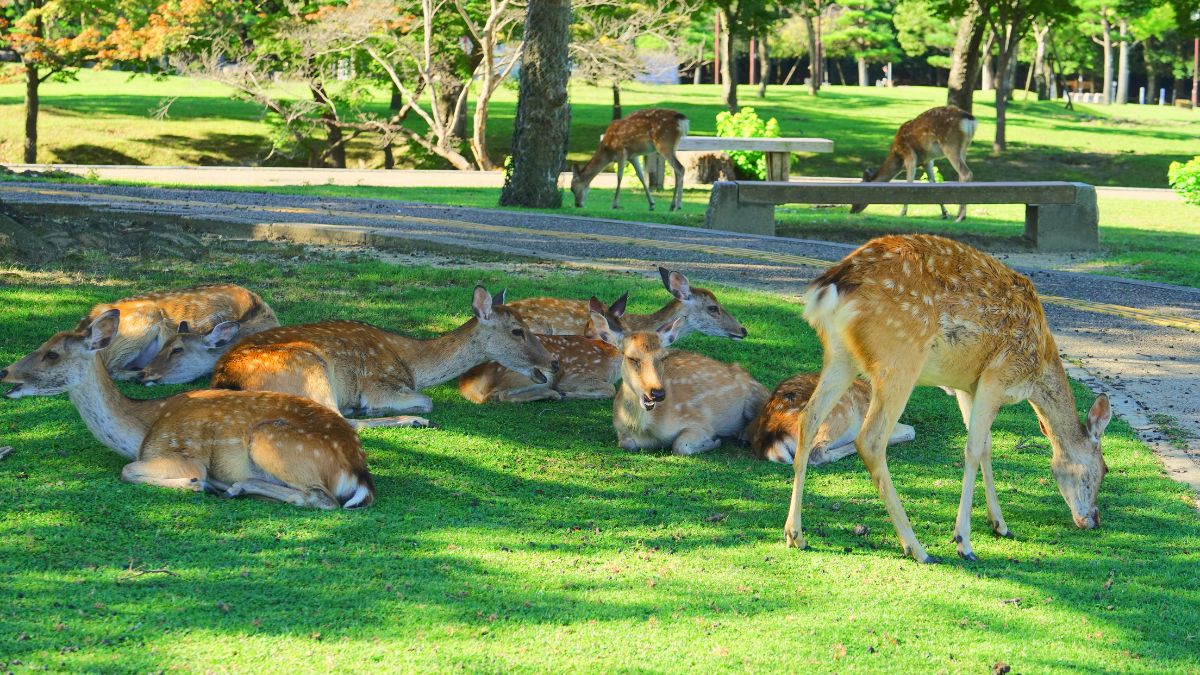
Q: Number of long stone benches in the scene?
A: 2